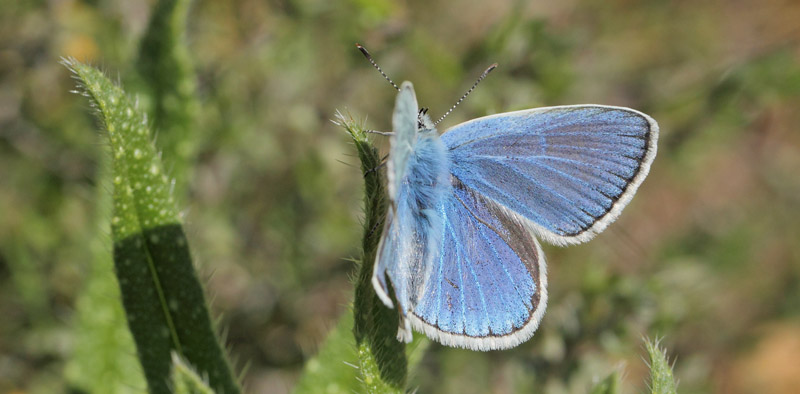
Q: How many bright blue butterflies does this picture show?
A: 1